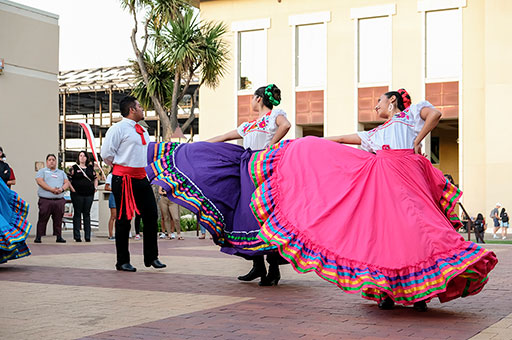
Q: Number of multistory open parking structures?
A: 1